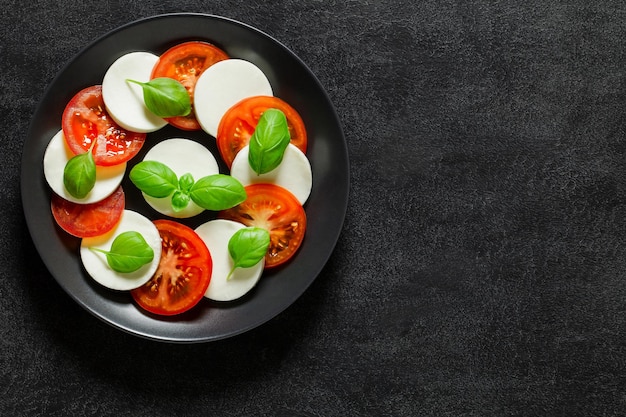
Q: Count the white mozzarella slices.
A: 7